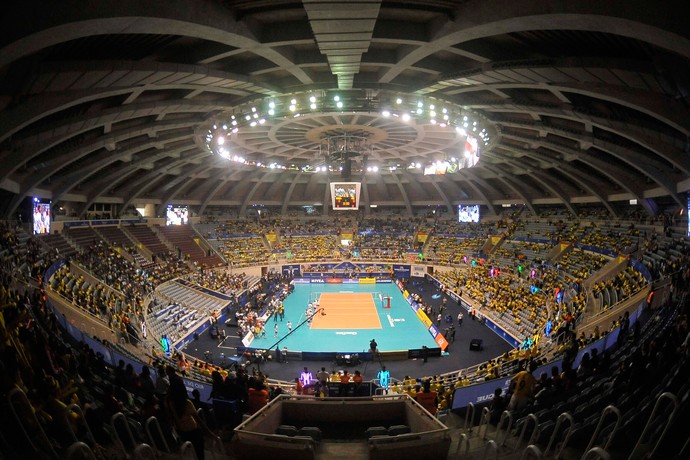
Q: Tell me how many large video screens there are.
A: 5